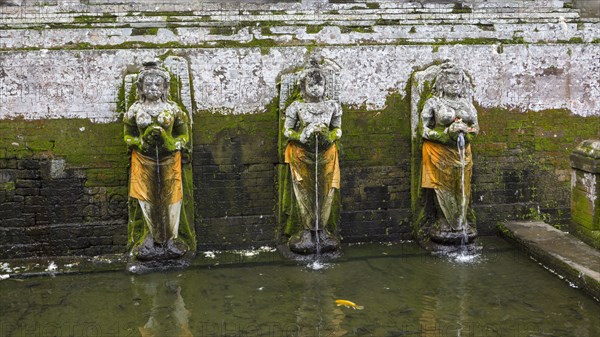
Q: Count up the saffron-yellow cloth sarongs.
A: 3